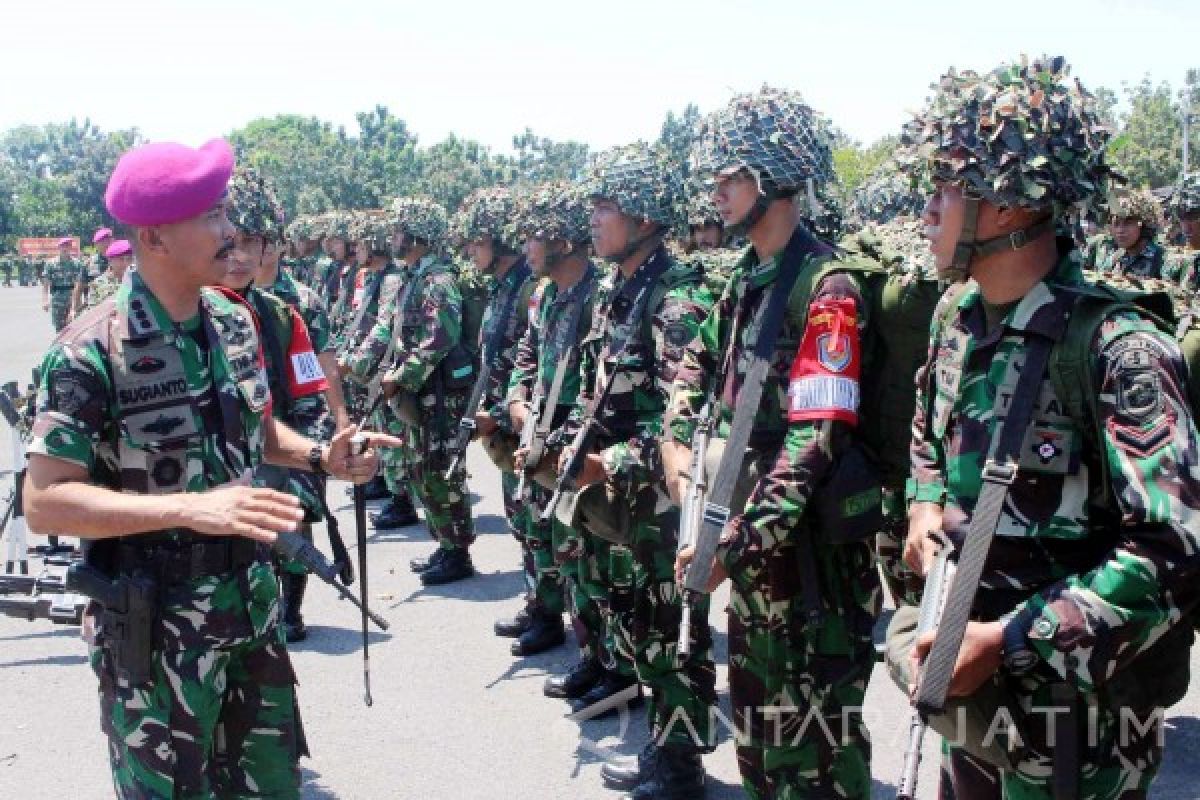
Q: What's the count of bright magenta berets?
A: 4